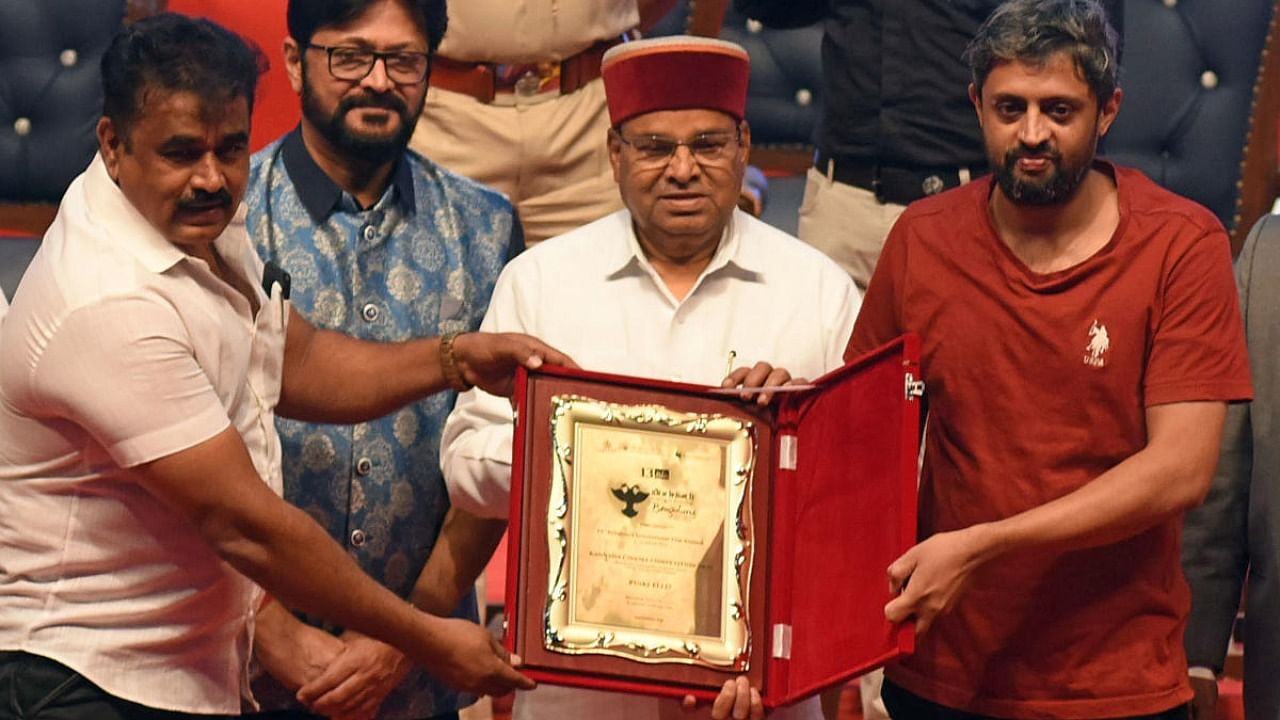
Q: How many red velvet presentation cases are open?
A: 1